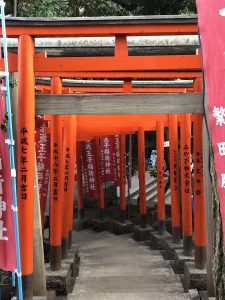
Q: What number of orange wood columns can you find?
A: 12